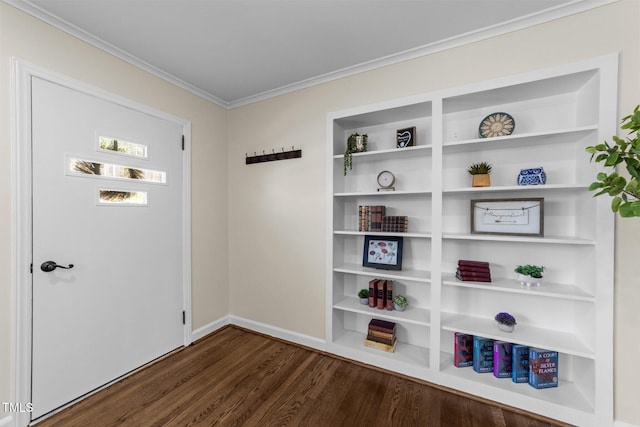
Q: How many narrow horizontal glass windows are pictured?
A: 3